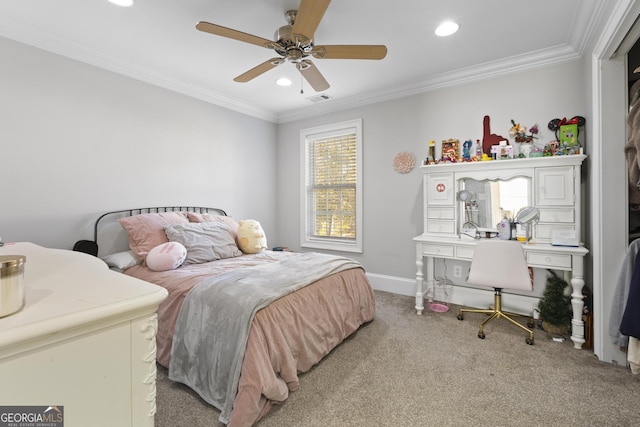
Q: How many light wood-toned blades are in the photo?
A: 5